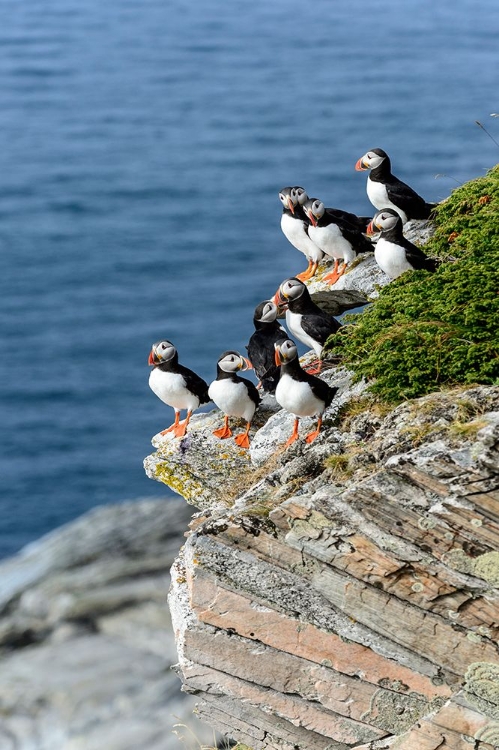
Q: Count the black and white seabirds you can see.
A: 10